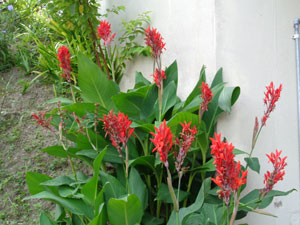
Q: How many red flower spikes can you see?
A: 12